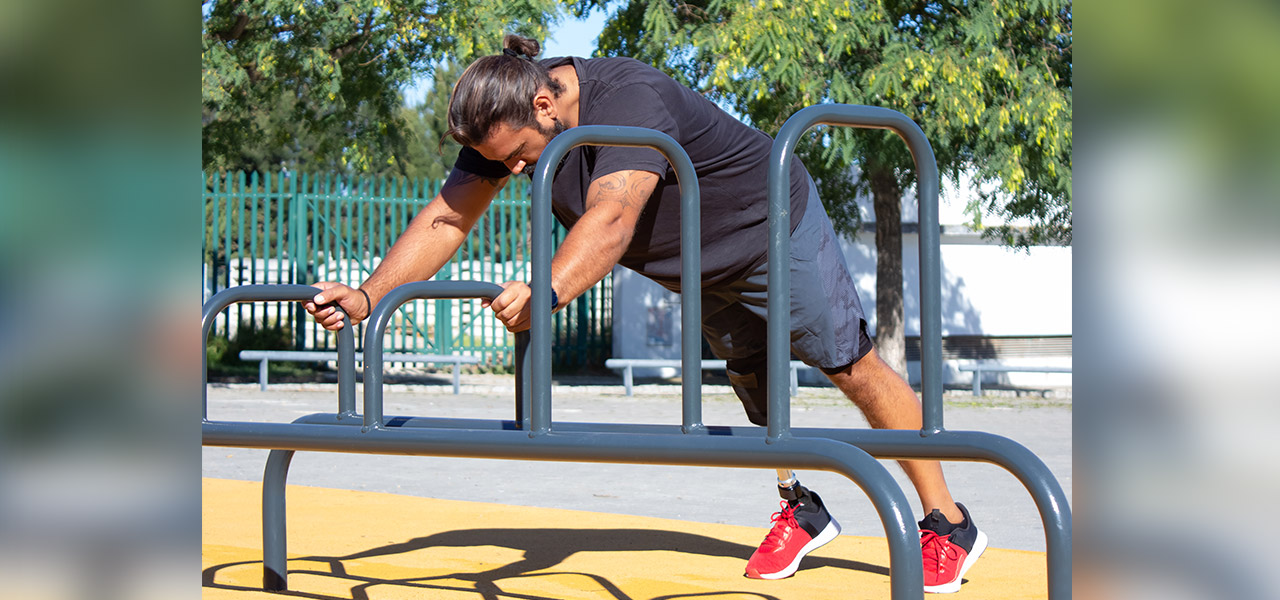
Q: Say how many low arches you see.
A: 2